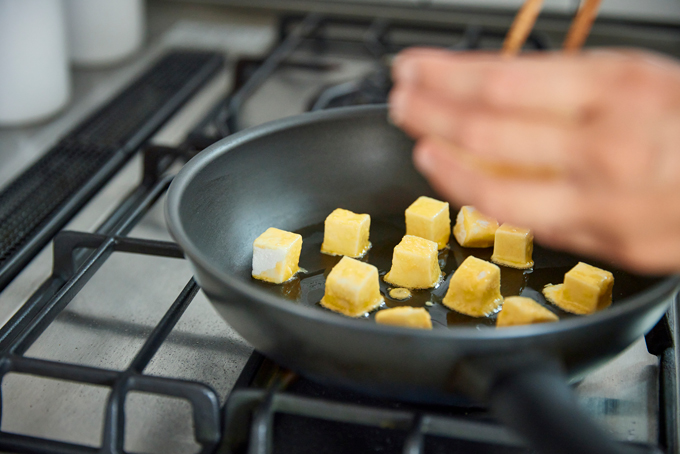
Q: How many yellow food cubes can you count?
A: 11